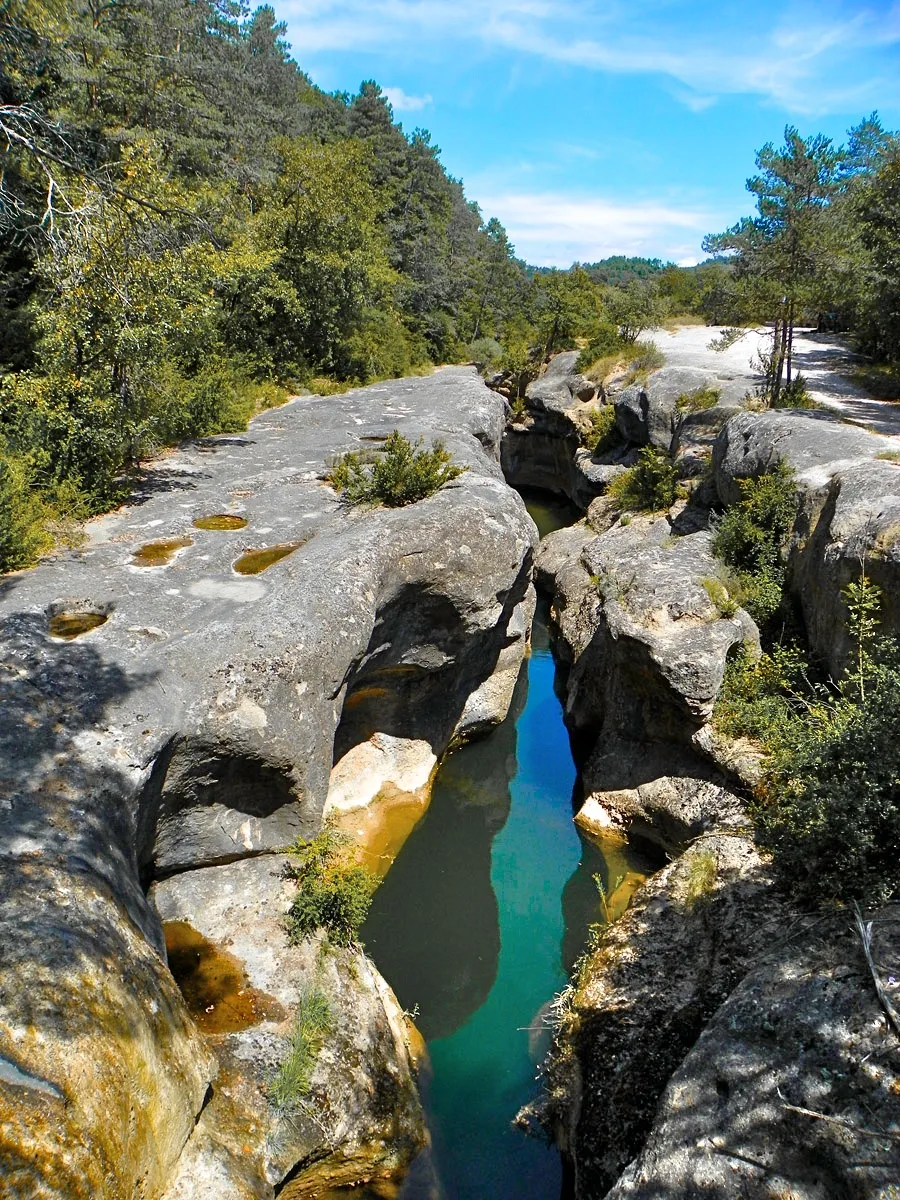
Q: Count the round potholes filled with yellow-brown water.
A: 4